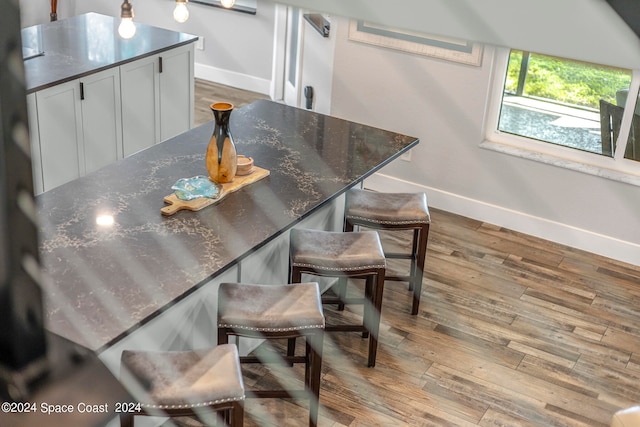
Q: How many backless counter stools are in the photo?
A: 4